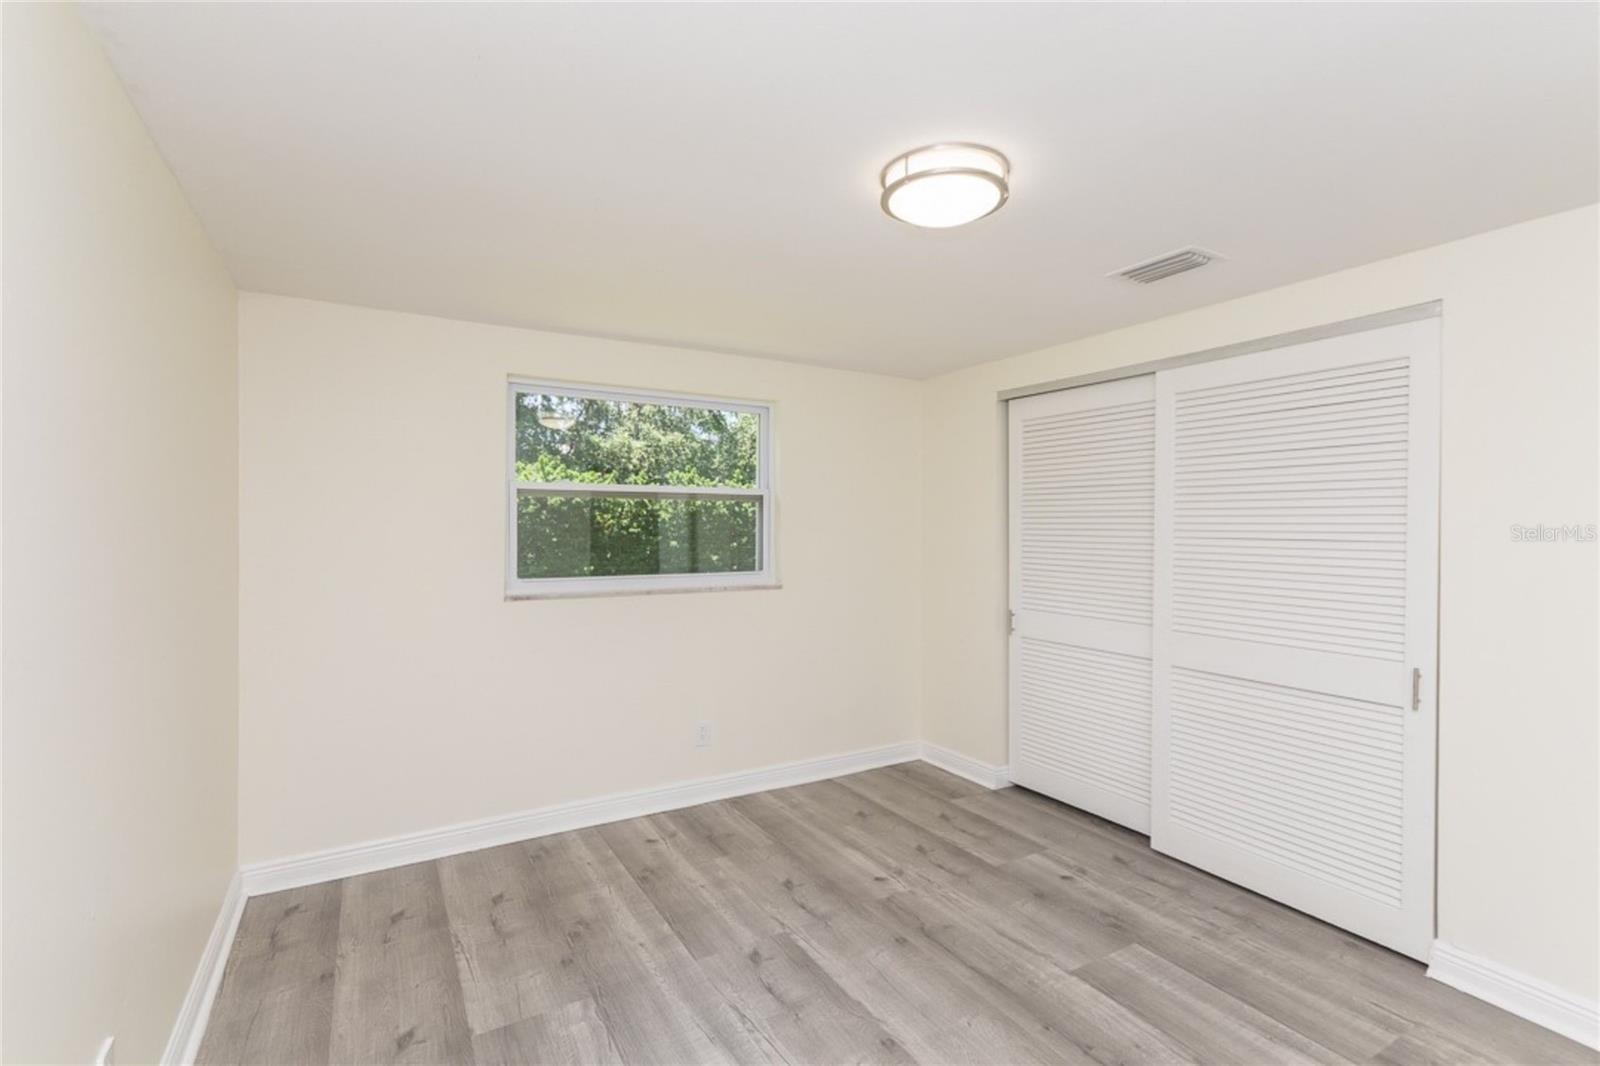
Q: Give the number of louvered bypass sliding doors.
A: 2